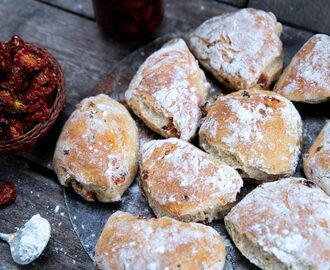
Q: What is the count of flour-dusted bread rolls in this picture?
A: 9